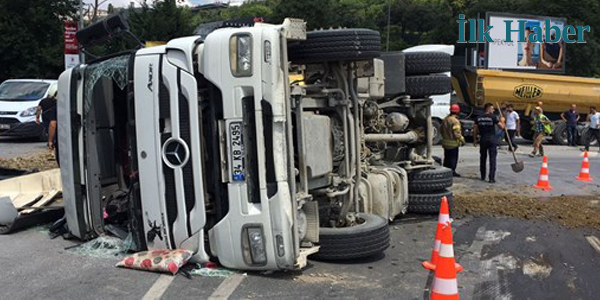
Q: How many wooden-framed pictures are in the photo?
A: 0